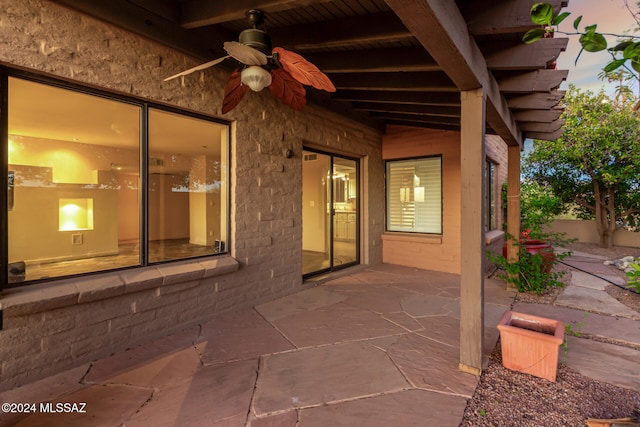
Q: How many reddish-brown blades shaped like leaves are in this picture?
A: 3